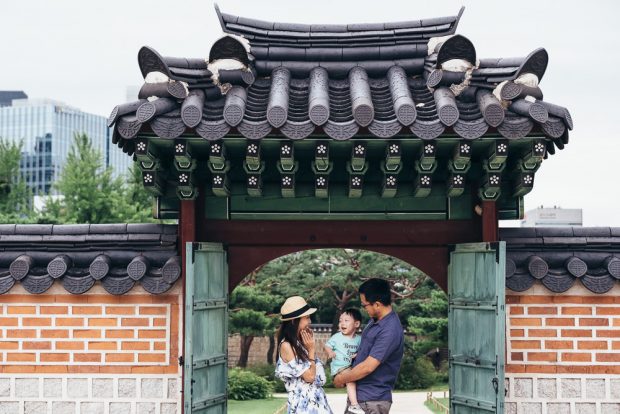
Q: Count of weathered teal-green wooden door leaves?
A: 2